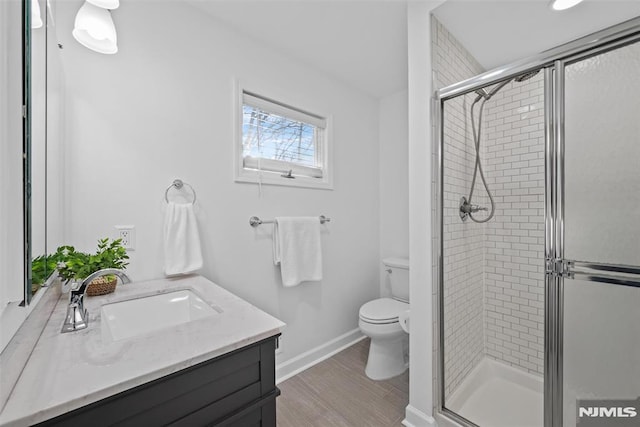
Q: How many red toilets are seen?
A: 0